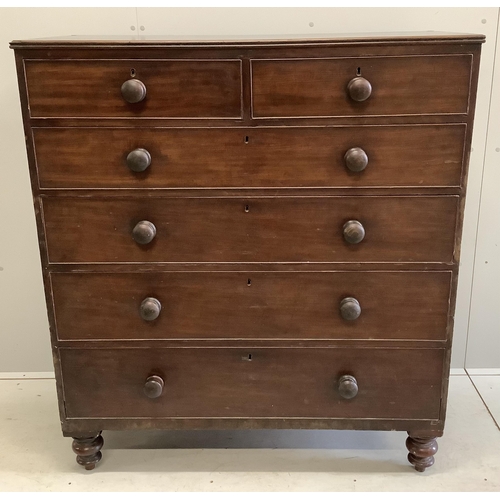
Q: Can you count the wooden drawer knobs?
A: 10